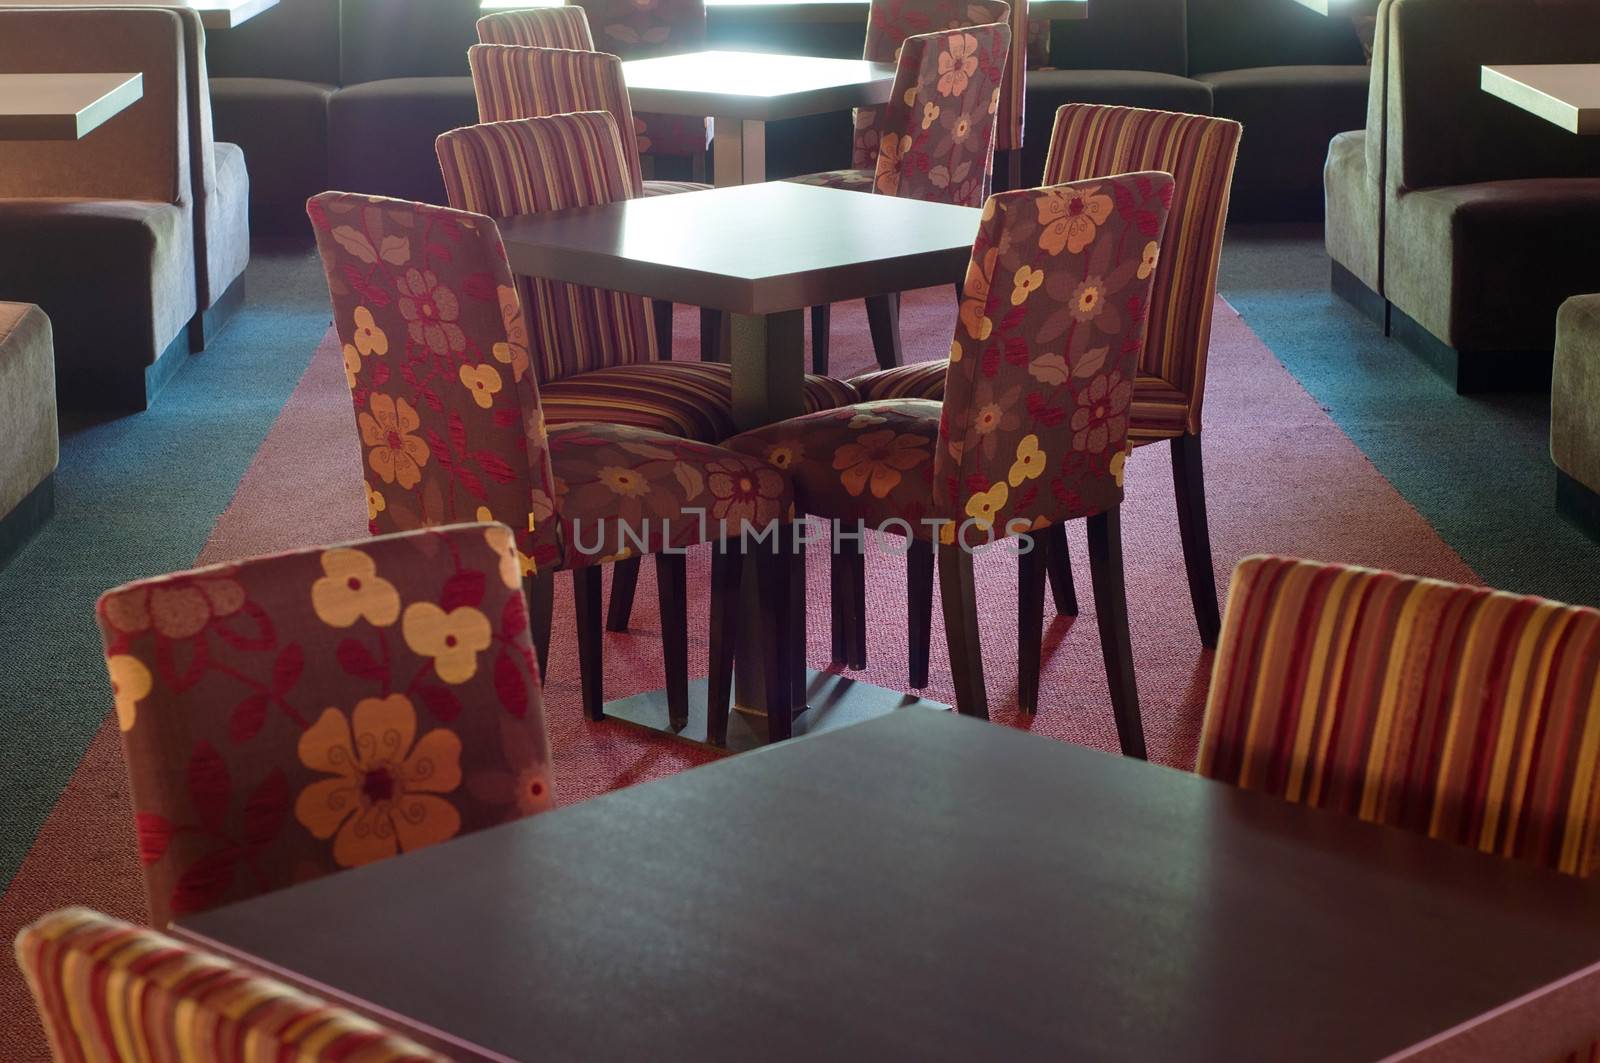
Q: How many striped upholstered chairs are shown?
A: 7